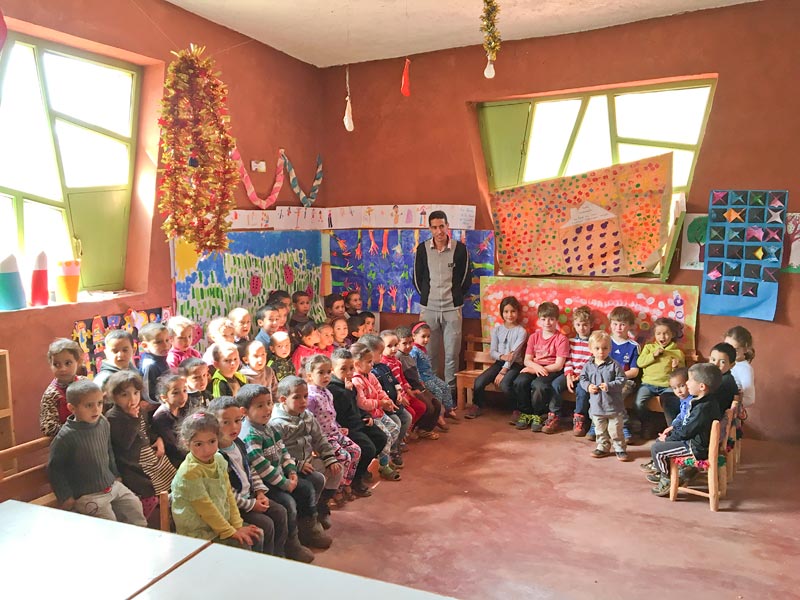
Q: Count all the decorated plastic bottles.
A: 3